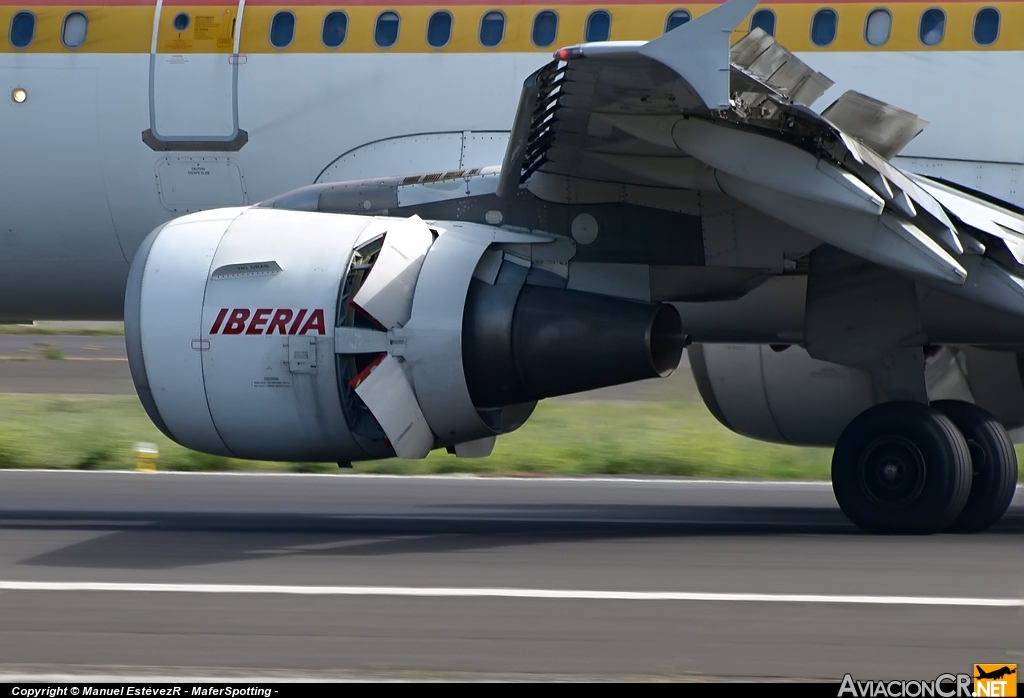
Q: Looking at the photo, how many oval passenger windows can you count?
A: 15